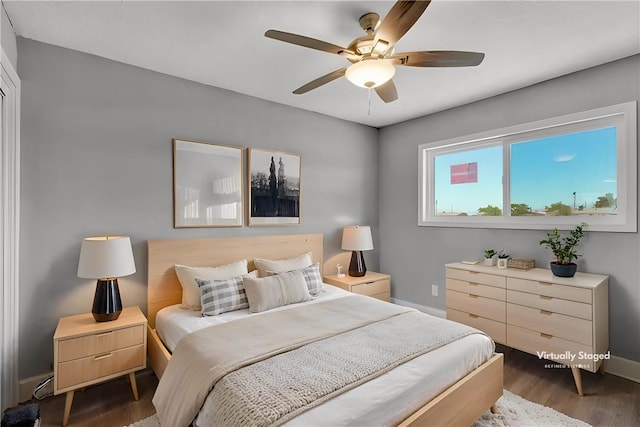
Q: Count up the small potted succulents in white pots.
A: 2